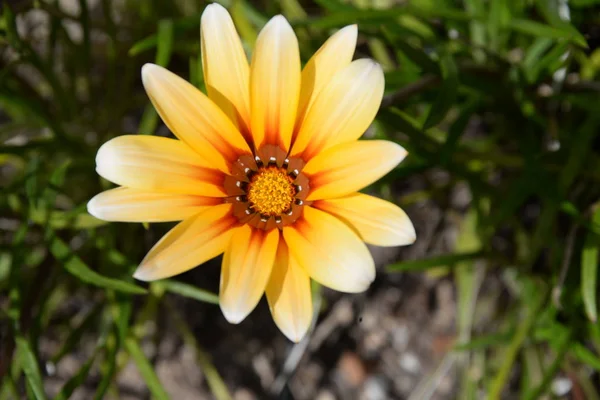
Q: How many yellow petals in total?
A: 13